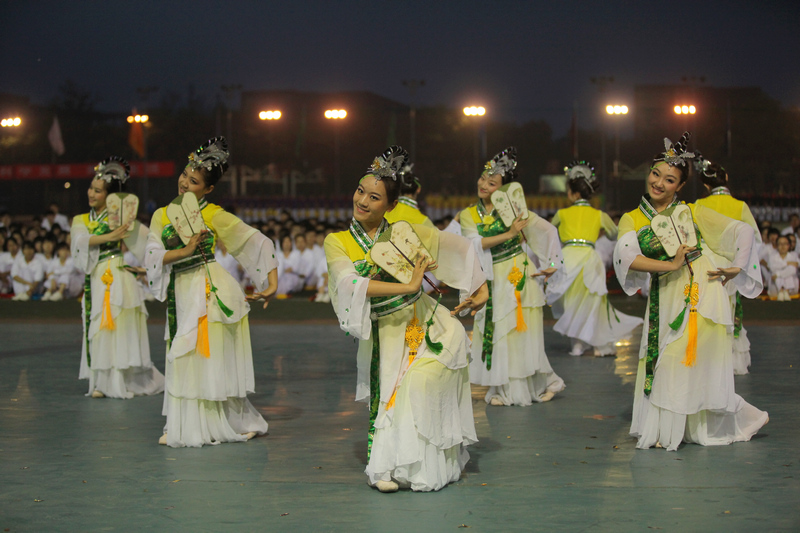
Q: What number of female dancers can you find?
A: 8